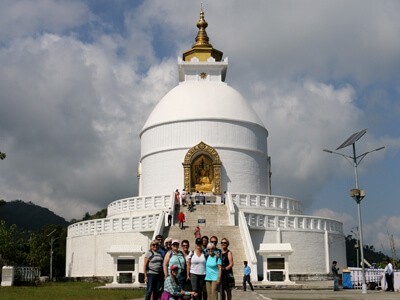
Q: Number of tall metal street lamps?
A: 1